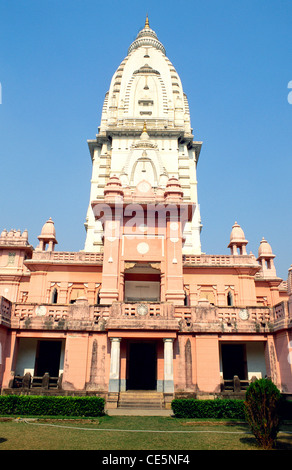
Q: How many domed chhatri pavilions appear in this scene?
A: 3